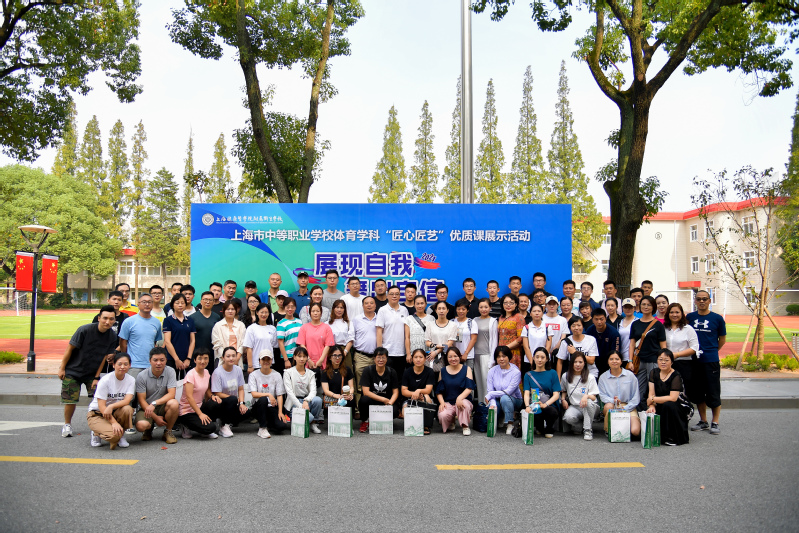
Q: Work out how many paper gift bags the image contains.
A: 9